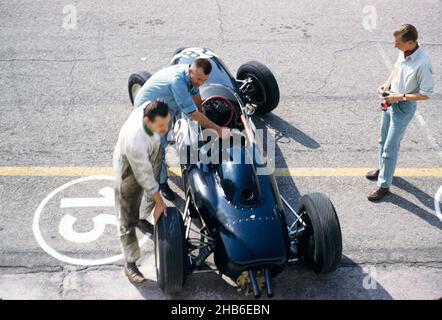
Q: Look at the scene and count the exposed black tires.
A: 4